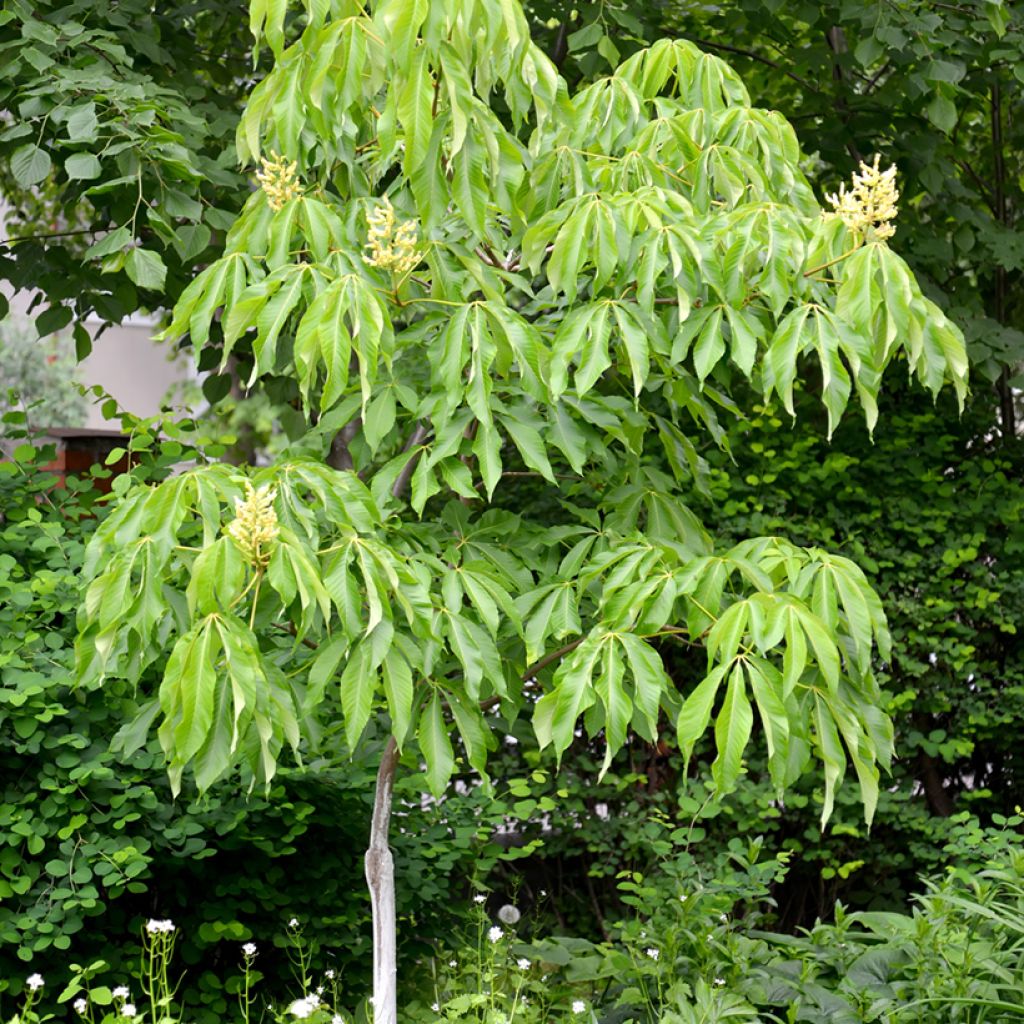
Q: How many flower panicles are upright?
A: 4